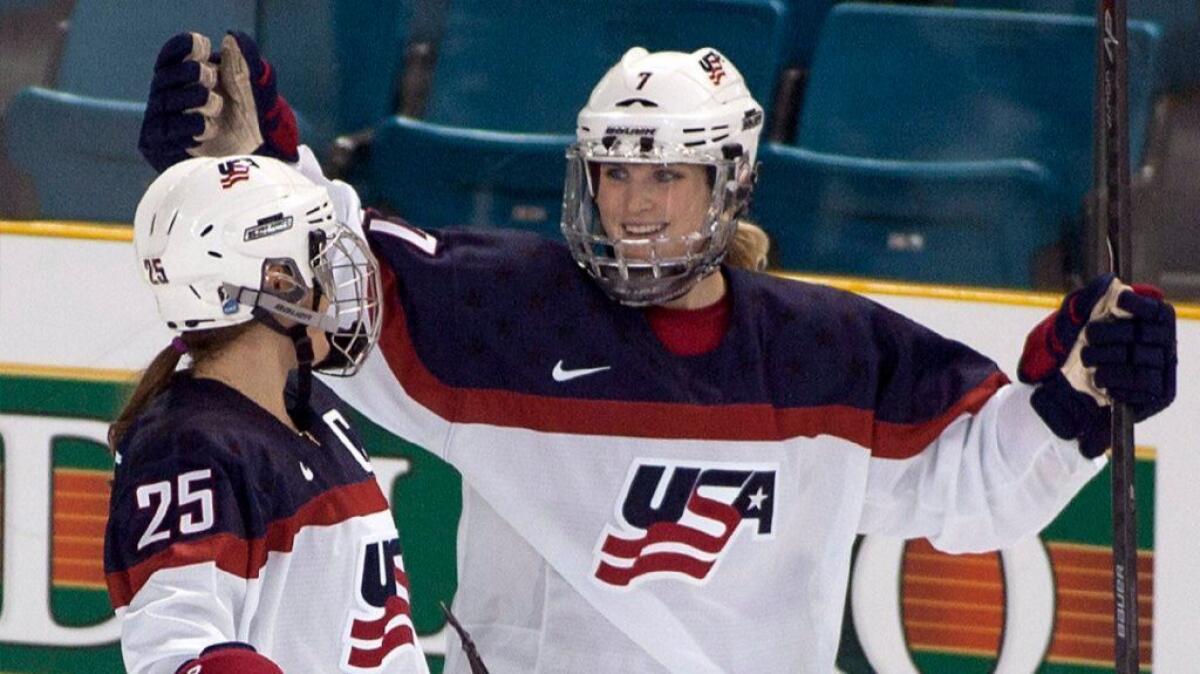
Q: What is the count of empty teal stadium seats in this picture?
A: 3